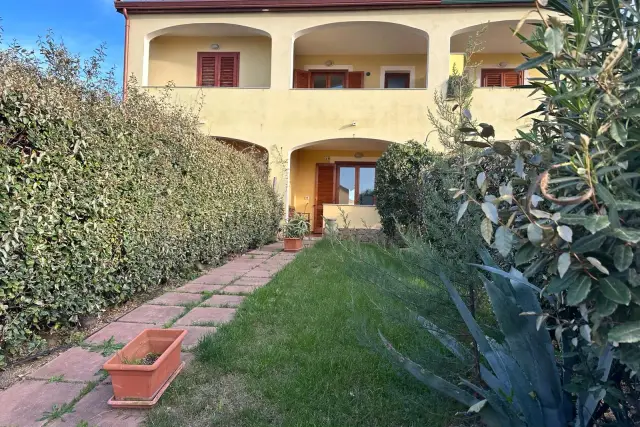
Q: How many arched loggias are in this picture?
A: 5